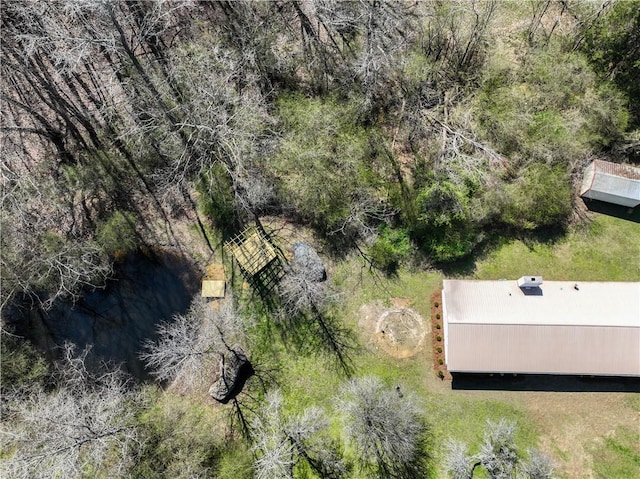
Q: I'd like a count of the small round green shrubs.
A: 7